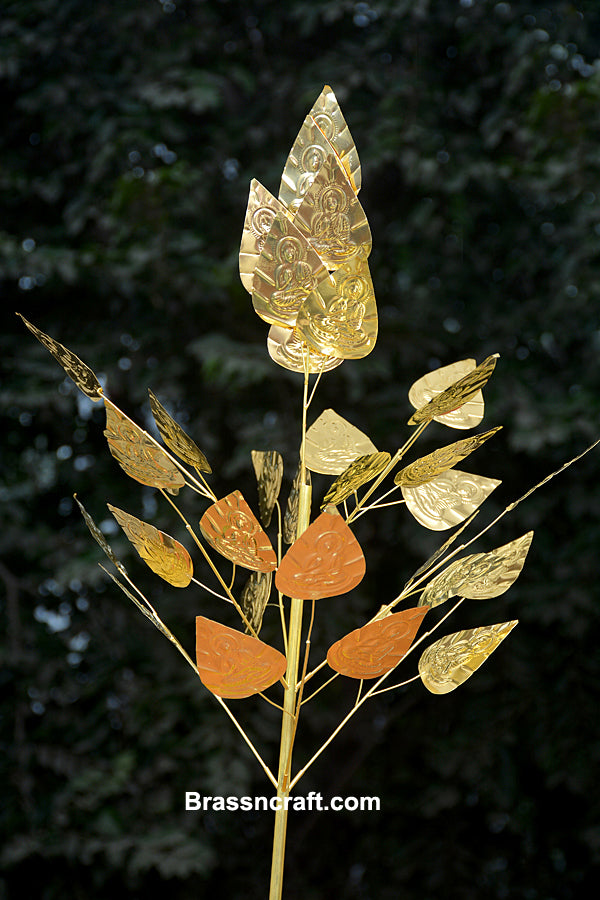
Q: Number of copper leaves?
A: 4